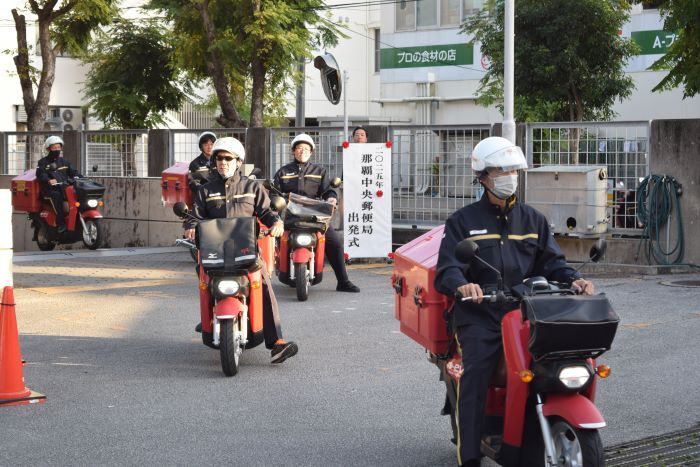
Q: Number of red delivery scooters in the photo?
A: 5